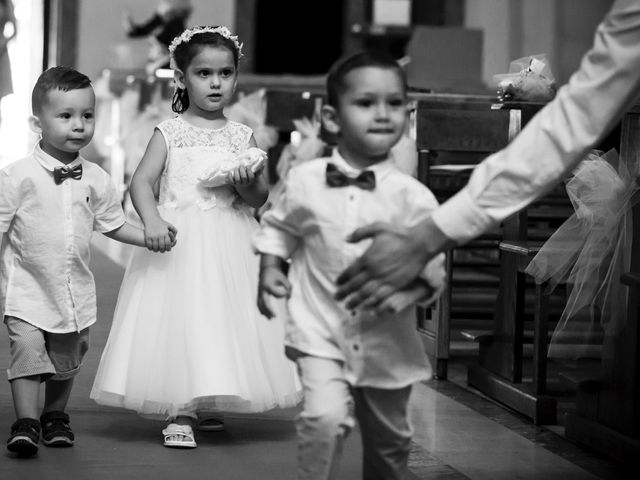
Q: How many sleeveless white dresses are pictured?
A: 1